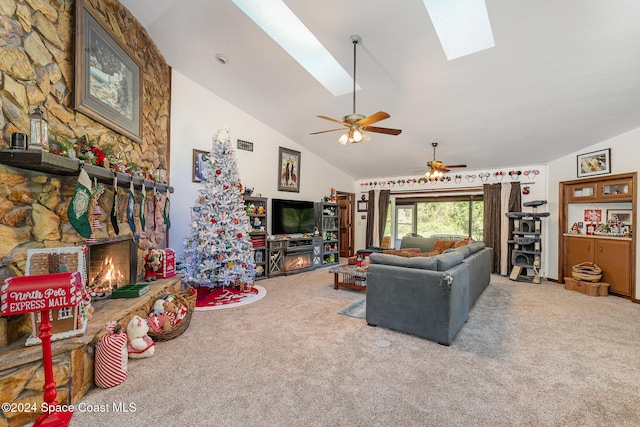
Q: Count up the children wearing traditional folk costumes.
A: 0